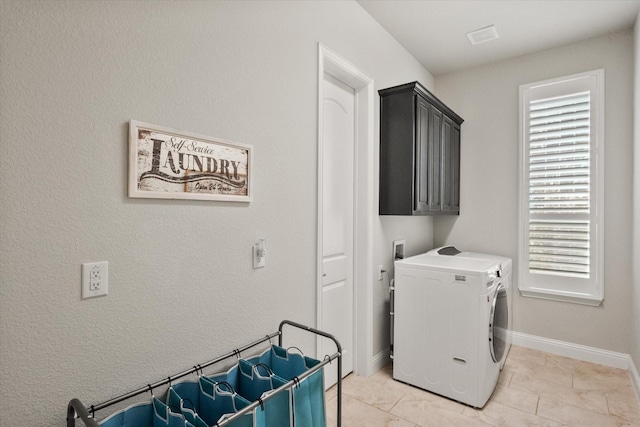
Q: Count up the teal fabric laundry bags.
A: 4